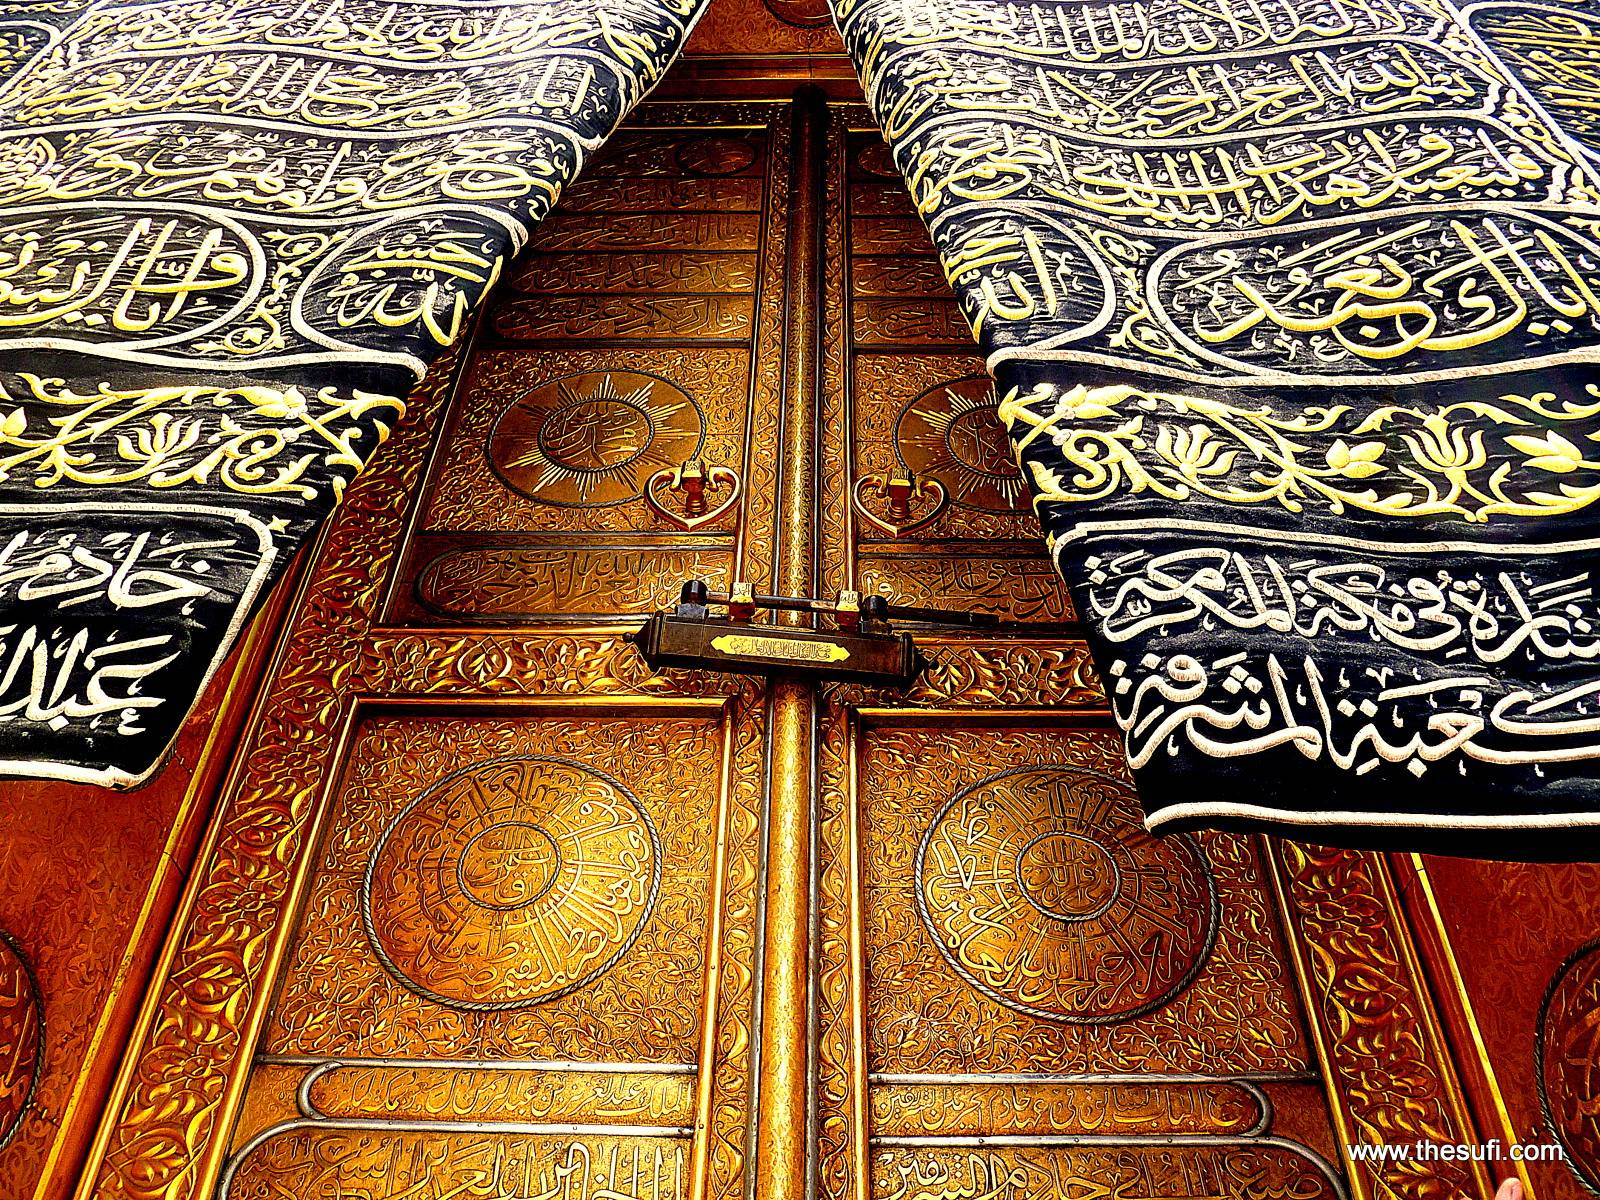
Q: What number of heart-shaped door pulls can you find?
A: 2